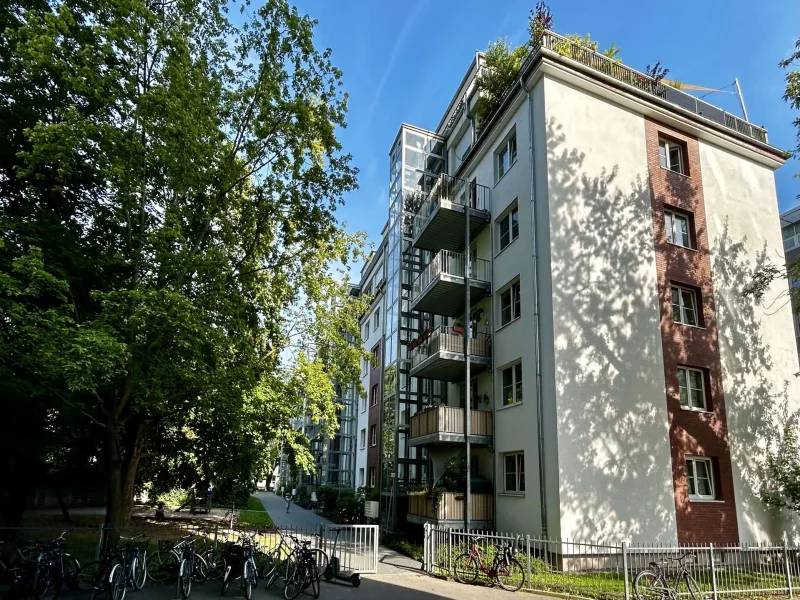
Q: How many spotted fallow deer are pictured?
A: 0